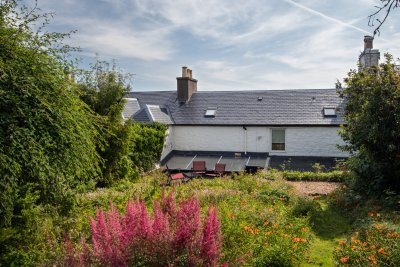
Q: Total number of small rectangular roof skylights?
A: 2